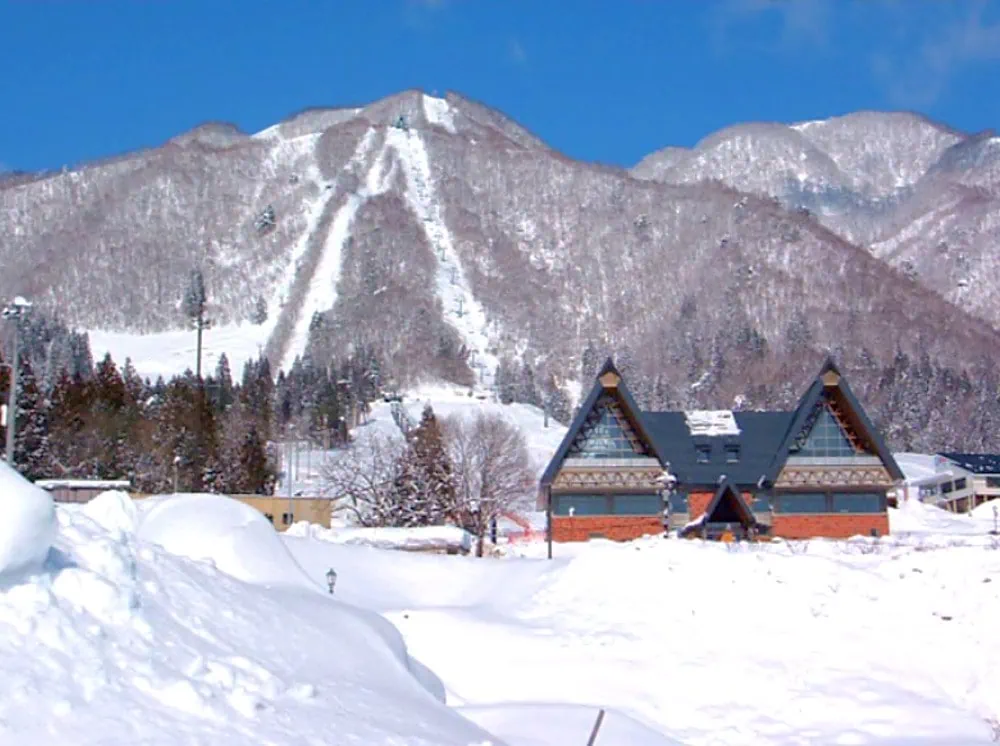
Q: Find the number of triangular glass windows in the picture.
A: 2